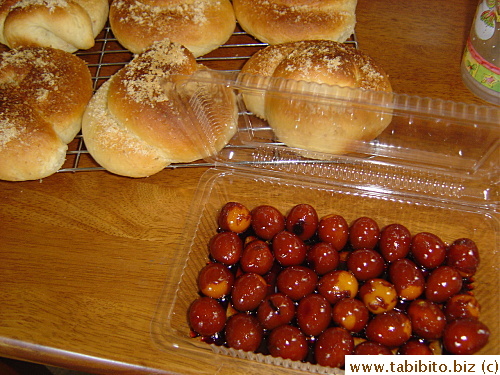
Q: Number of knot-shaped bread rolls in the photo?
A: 6